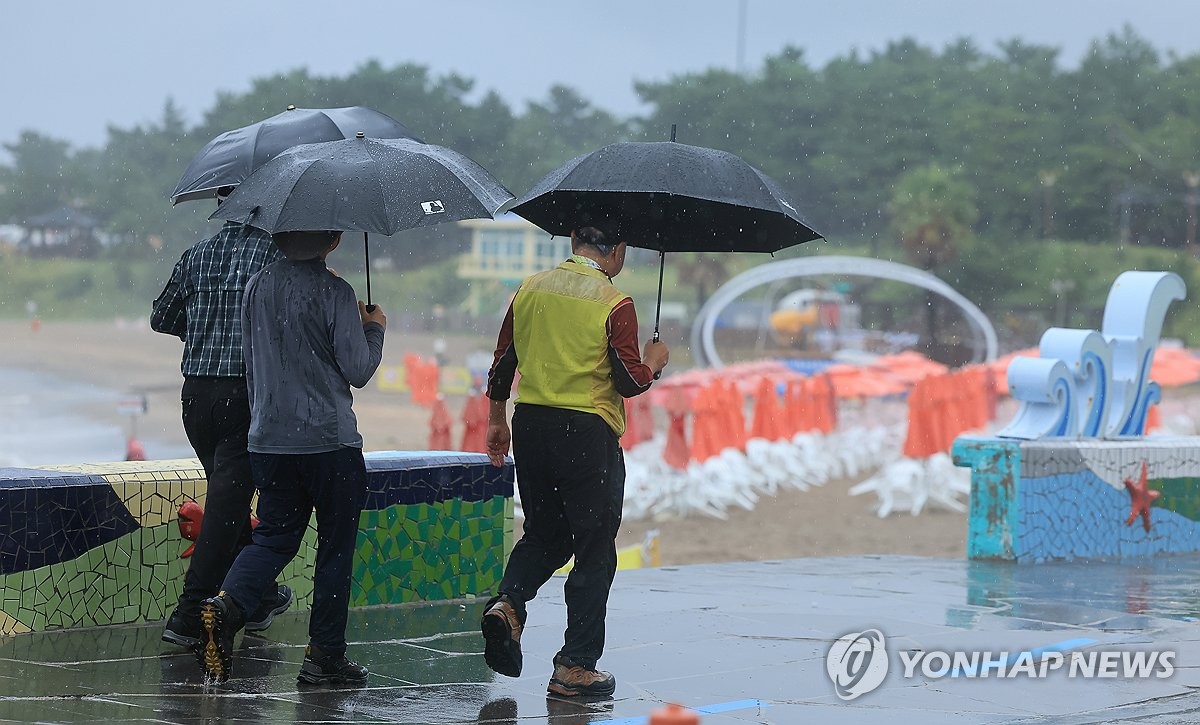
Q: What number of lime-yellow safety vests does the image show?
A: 1